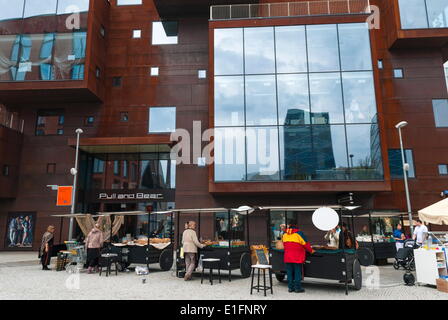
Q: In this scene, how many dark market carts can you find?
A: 4